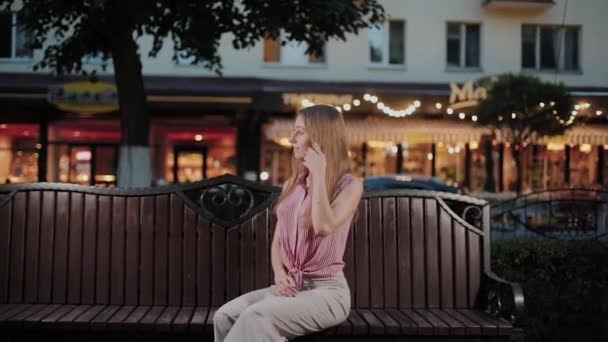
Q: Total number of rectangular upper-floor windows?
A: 5